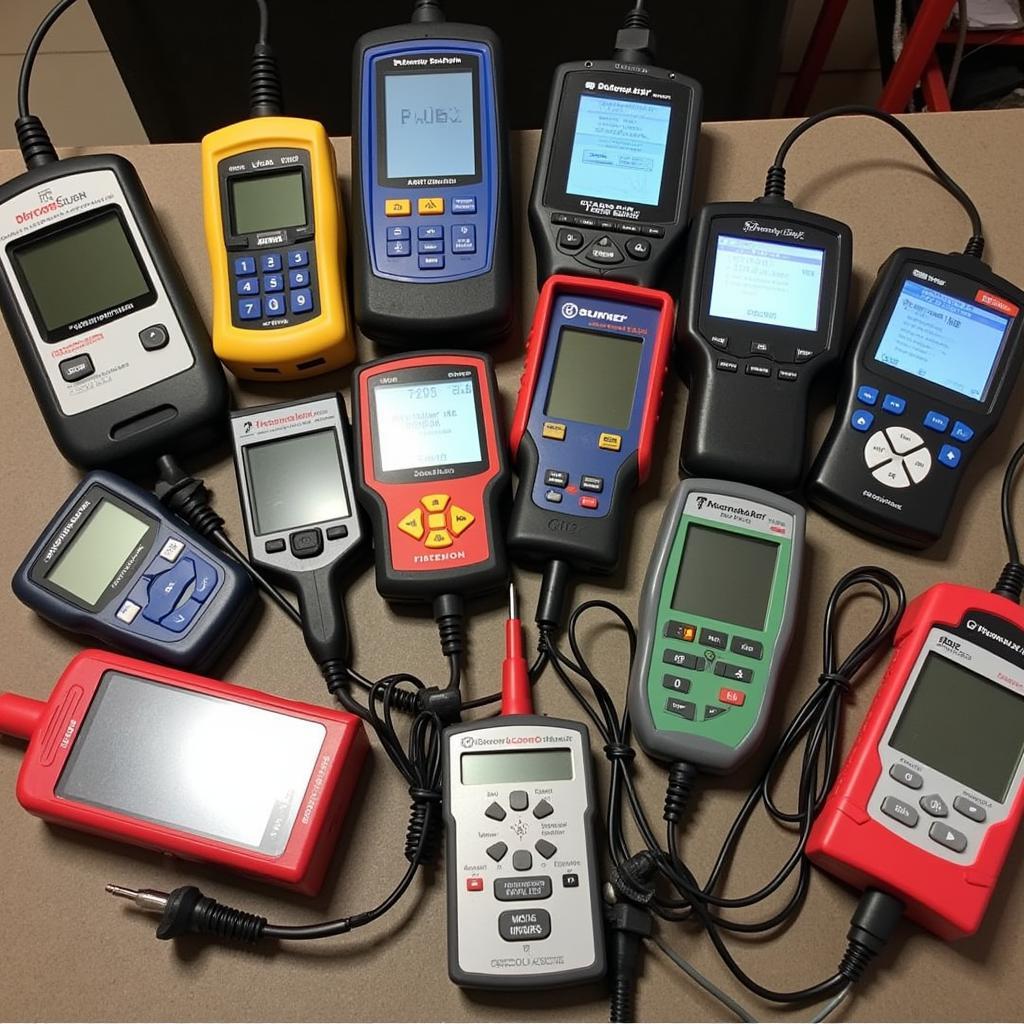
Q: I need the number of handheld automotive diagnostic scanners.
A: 14